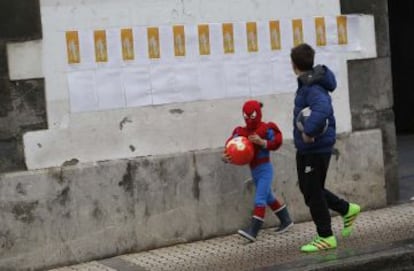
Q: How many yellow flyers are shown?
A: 12